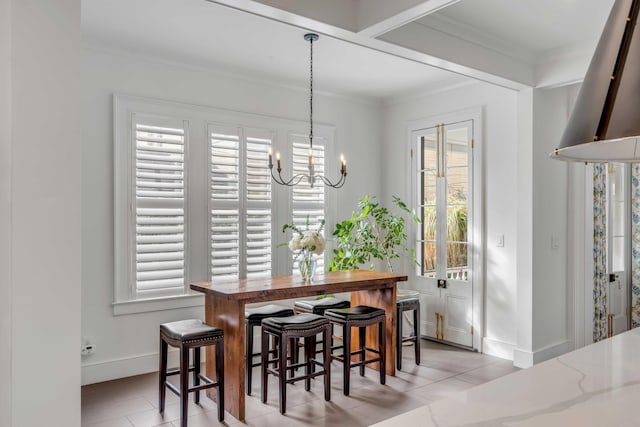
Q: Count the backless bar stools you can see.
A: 6